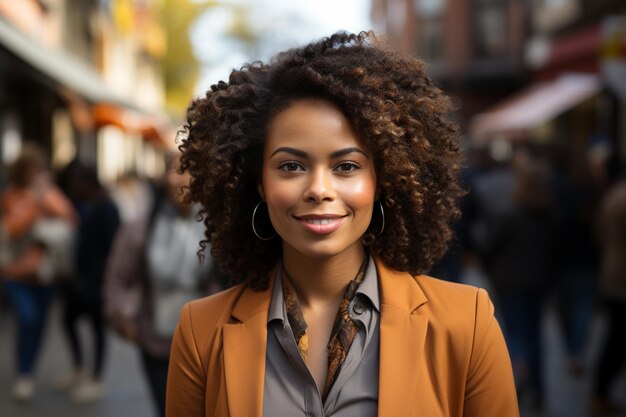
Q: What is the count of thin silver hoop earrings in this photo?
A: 2